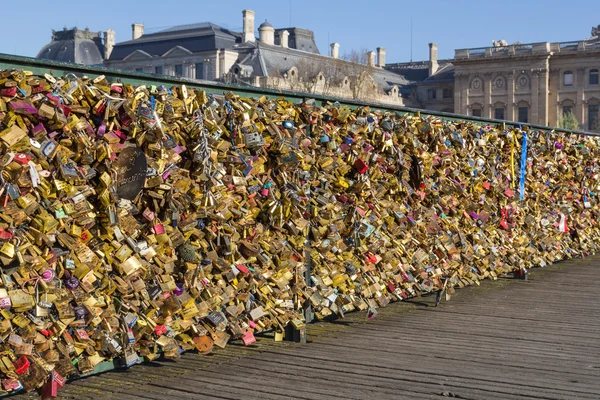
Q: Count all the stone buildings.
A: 2